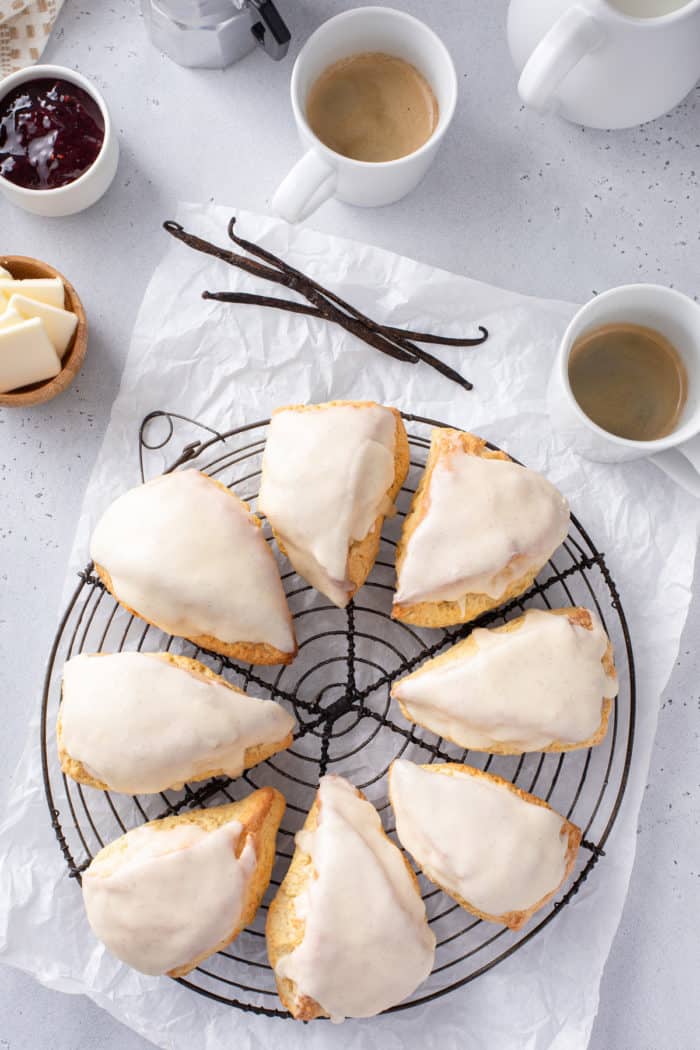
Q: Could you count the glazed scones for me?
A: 8